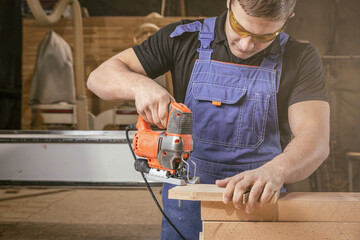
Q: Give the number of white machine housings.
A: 2